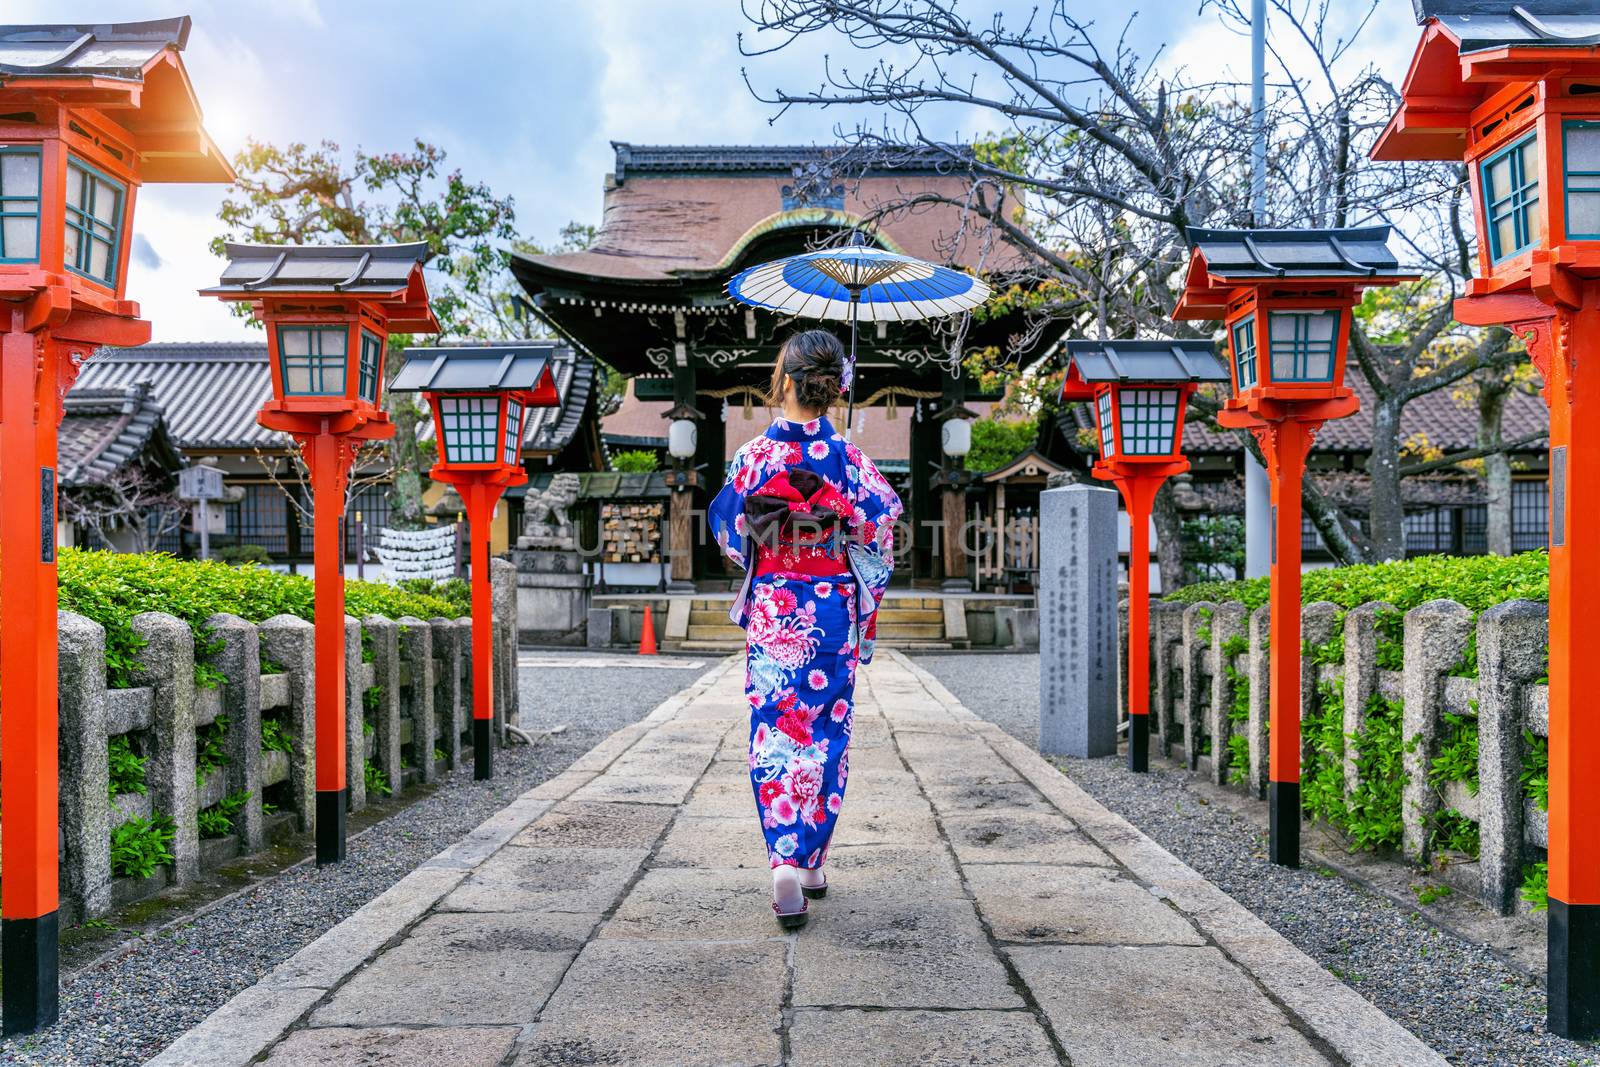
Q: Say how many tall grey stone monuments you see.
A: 1